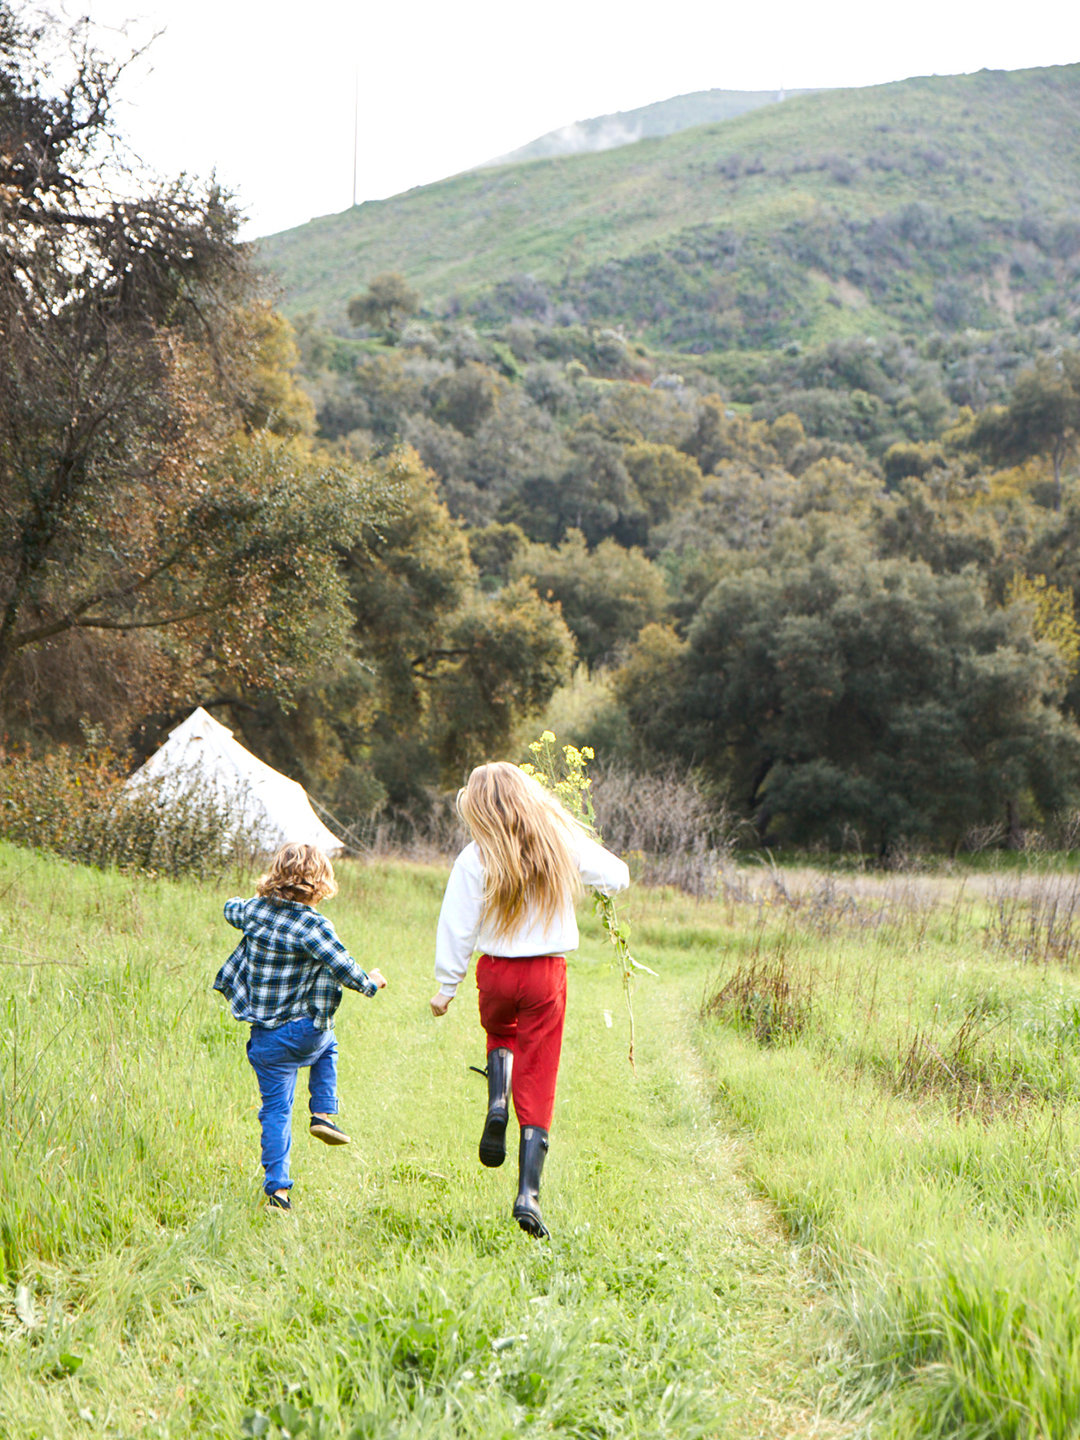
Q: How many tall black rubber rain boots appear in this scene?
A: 2